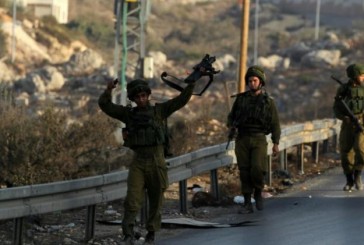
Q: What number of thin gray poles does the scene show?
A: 3